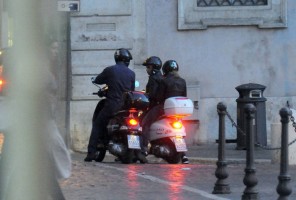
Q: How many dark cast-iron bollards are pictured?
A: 3